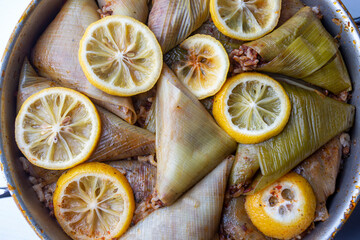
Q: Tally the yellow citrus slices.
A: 7